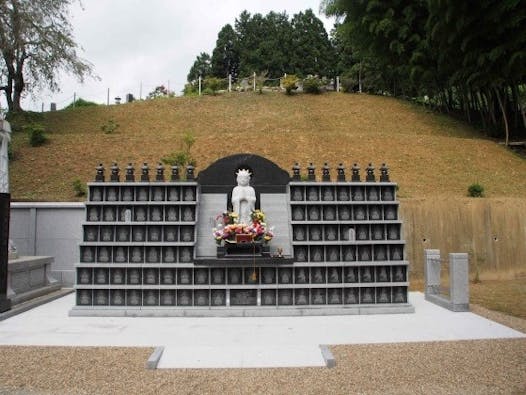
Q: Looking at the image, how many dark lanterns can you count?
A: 14